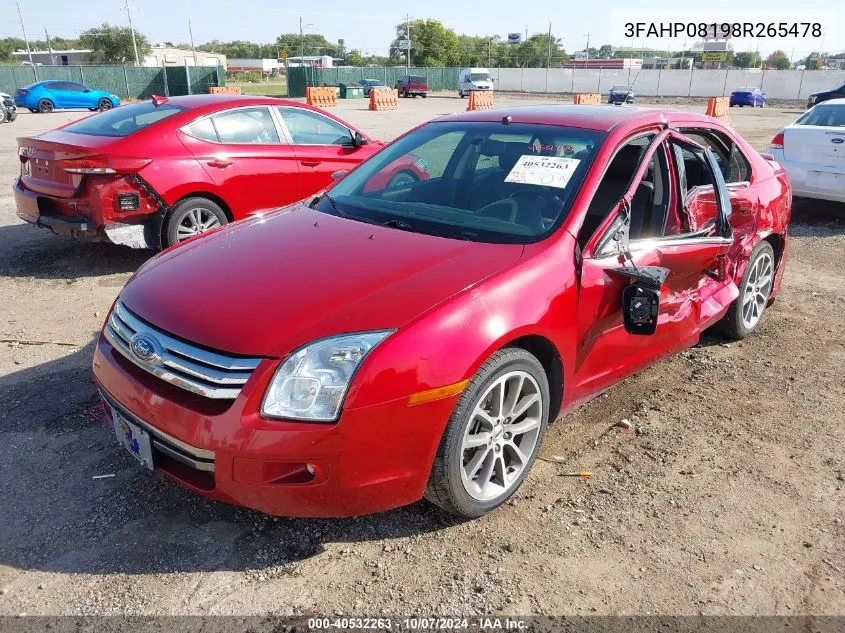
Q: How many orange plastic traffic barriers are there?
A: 6